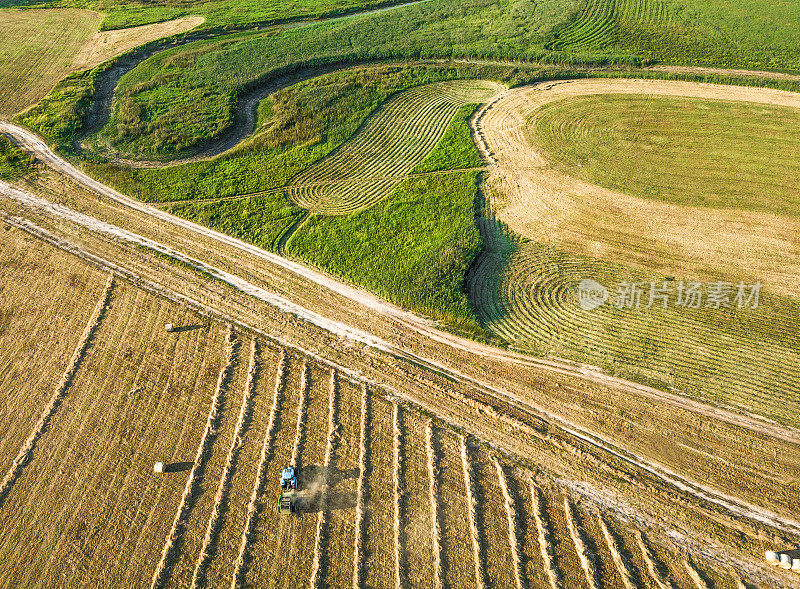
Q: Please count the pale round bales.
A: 5